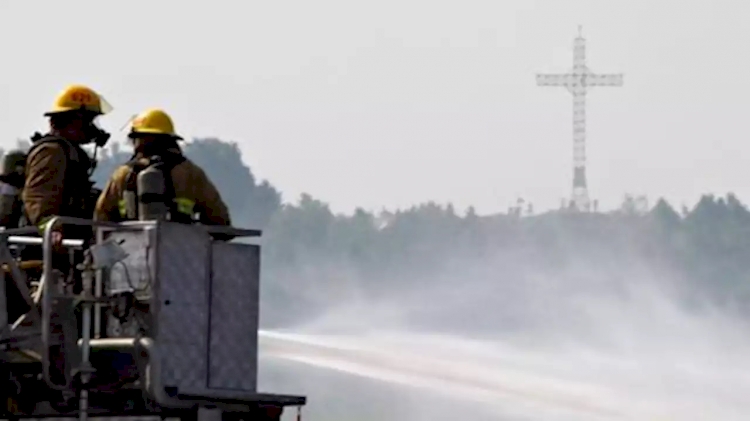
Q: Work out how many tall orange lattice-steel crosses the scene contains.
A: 0